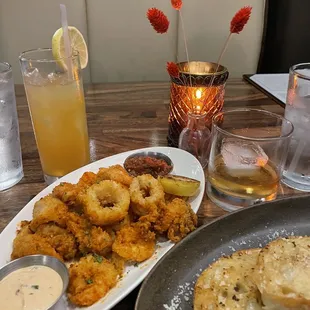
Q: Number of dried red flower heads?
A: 4